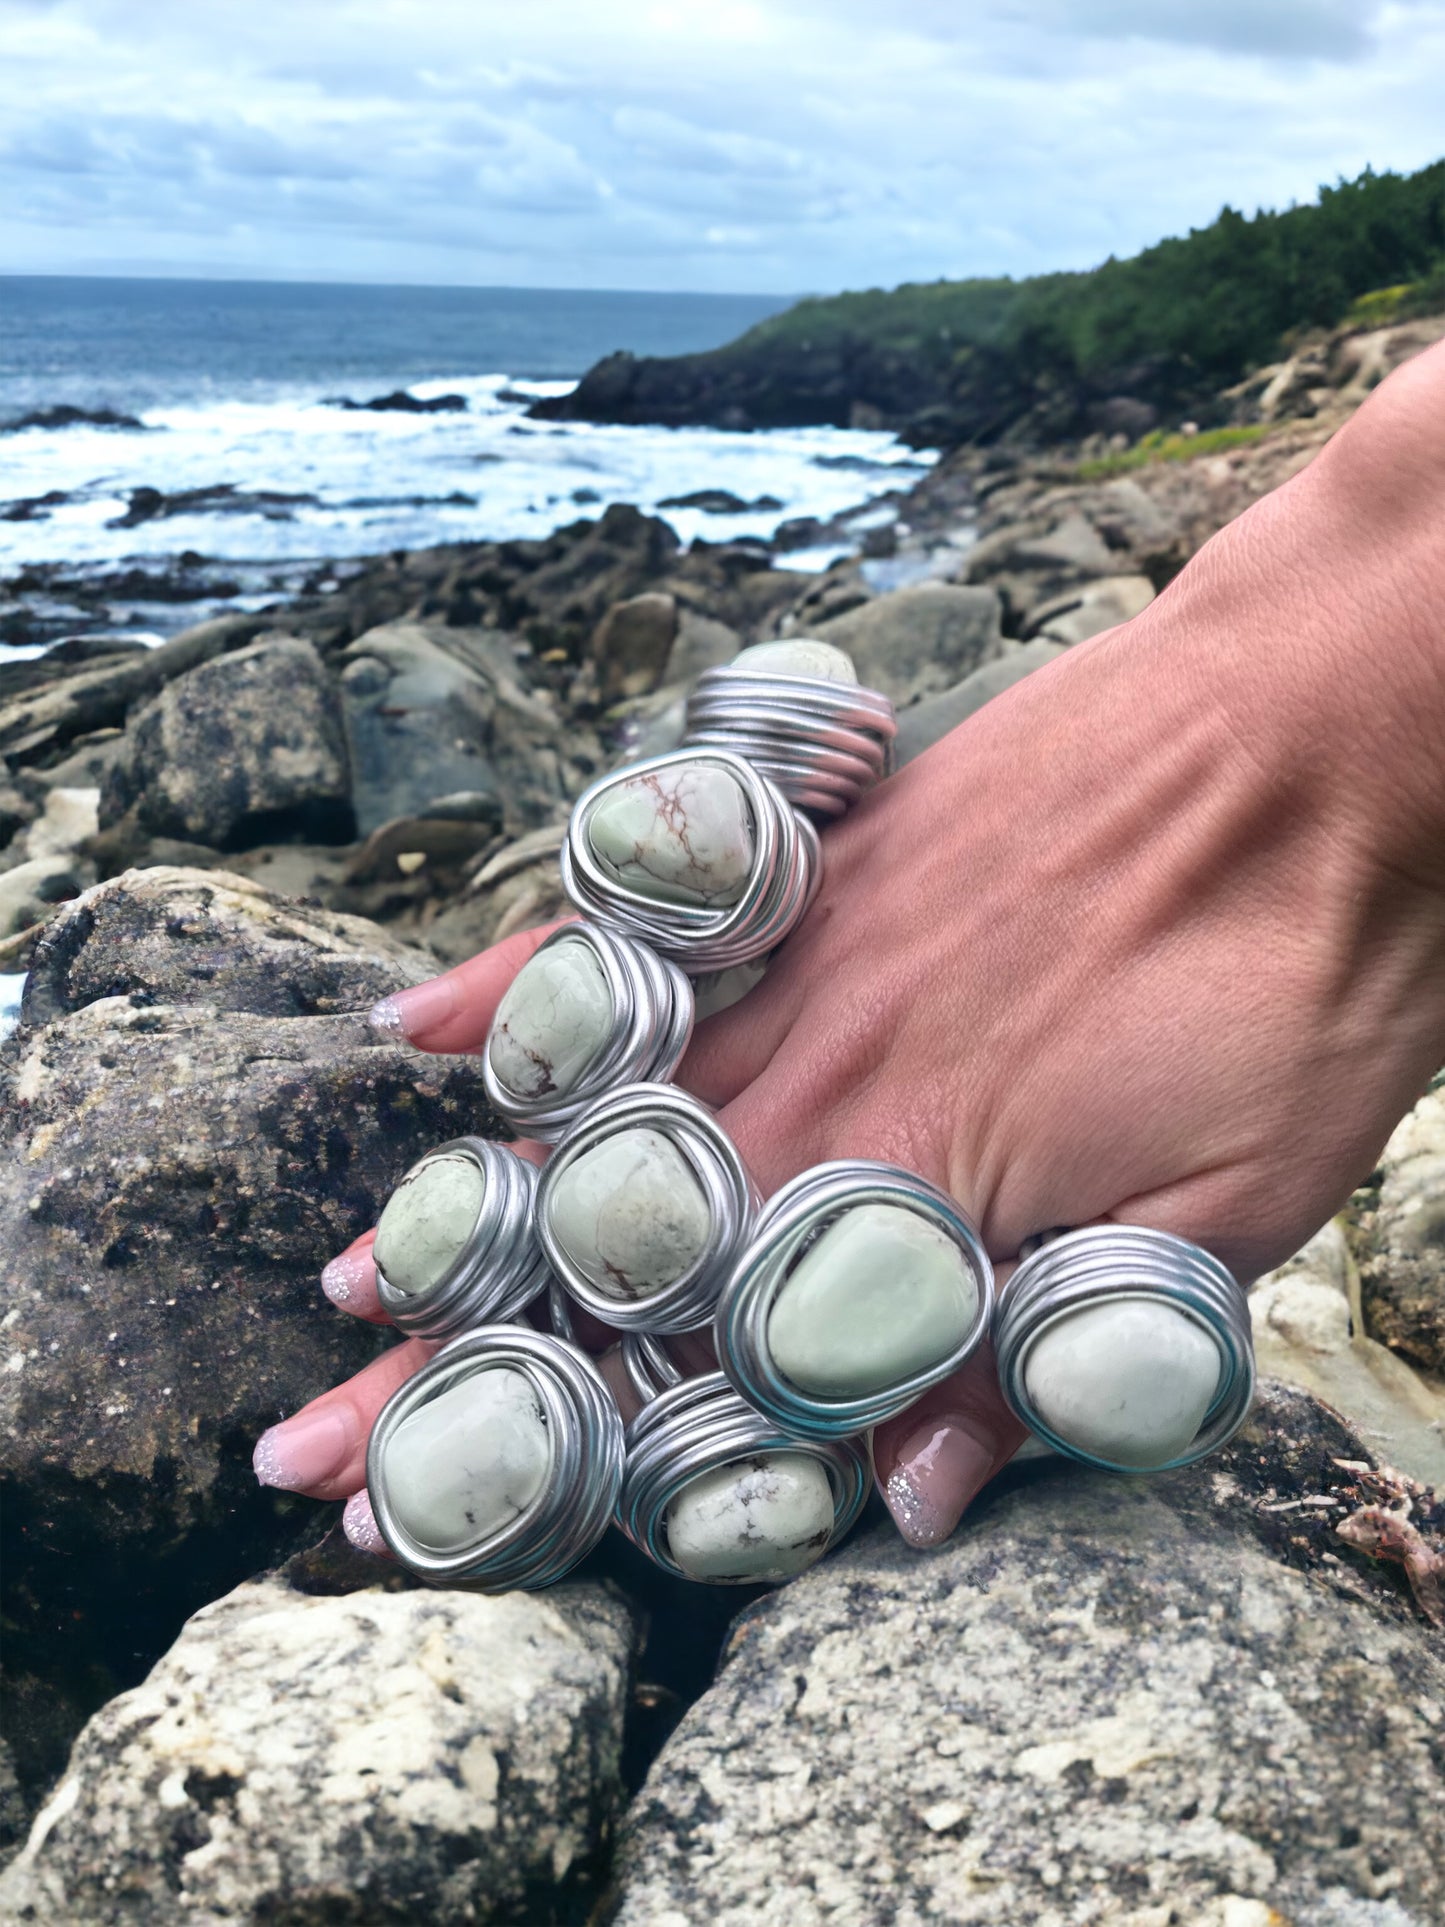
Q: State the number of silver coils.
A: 9